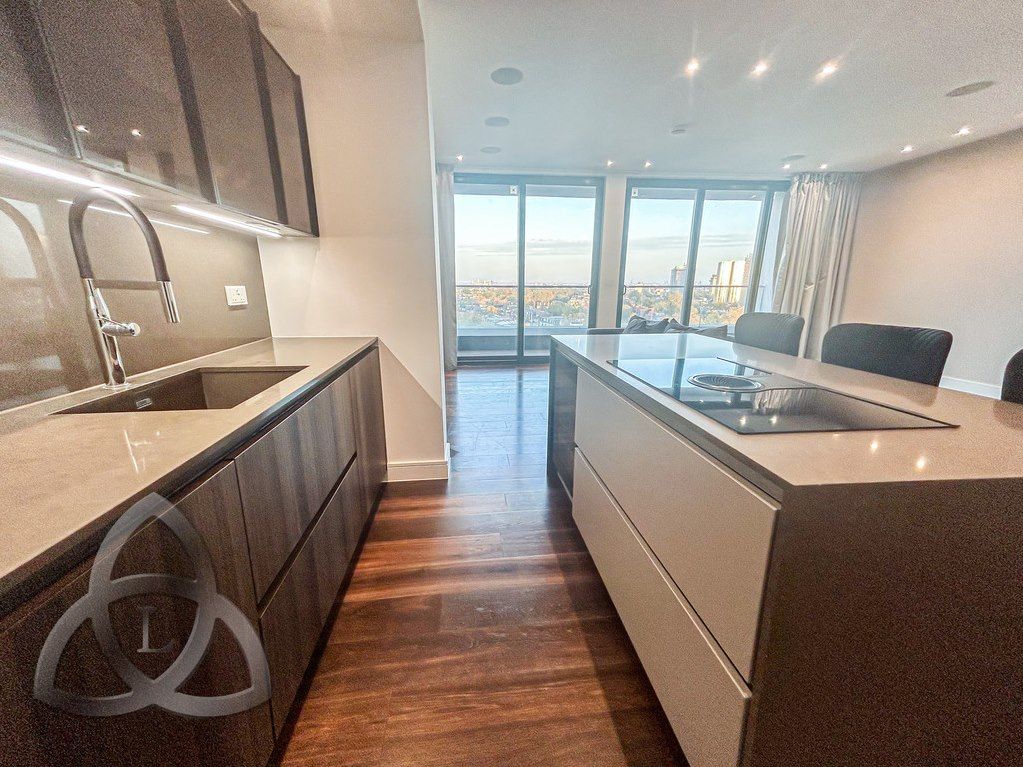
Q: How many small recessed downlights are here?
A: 10